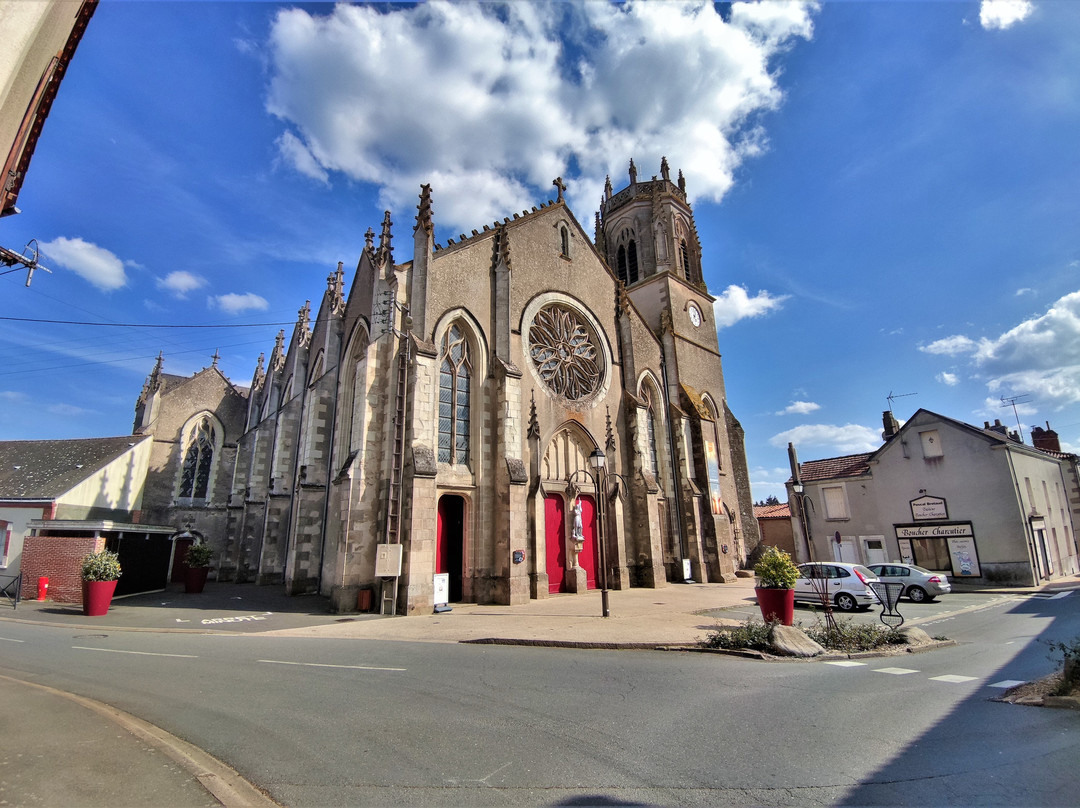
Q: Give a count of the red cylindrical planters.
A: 3